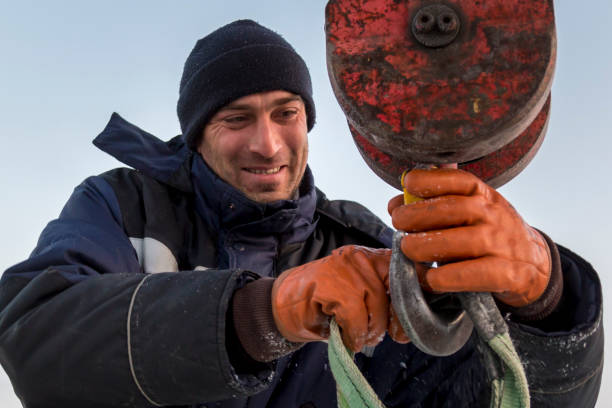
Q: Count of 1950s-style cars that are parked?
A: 0